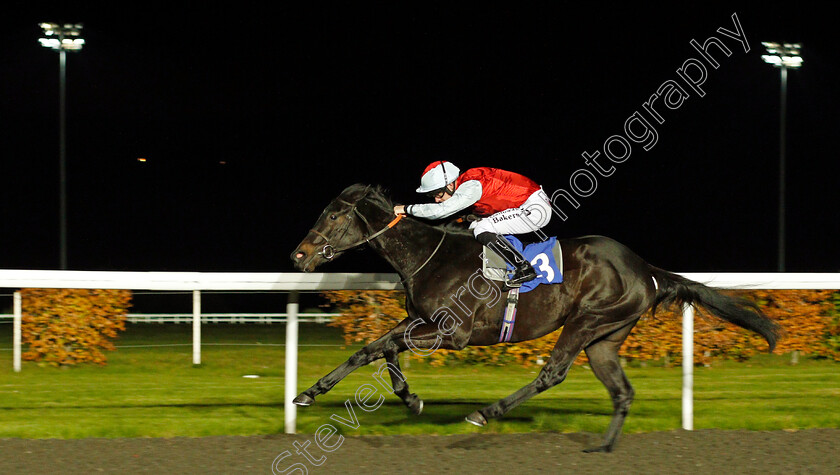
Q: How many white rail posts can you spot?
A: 4